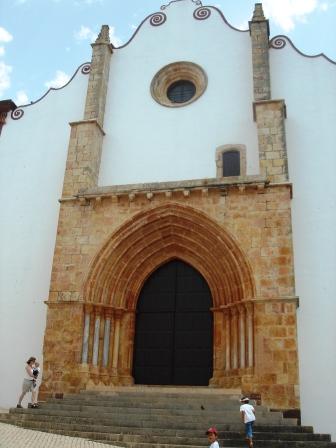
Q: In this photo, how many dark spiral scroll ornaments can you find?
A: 5